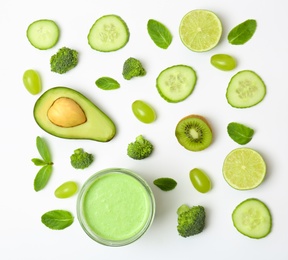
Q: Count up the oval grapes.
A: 5